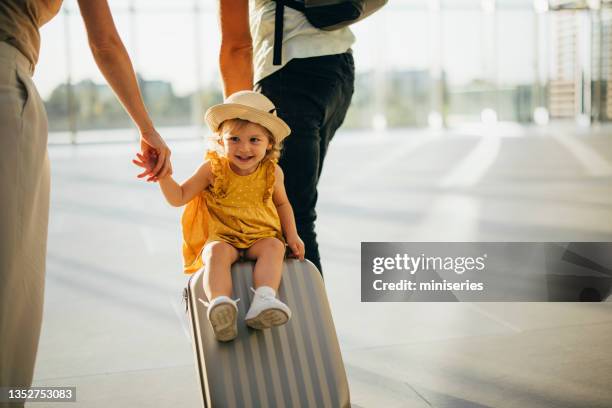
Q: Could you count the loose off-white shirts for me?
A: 1